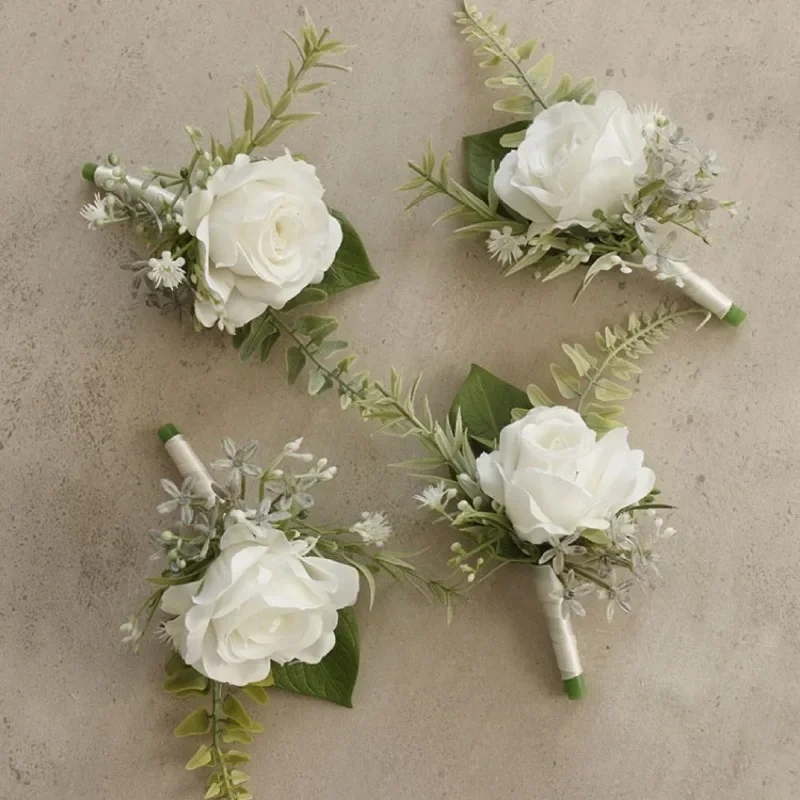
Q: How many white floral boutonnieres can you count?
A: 4